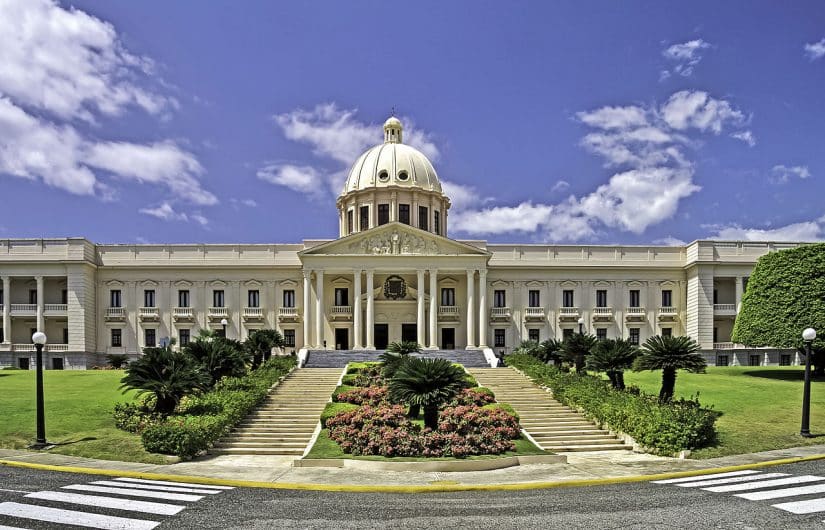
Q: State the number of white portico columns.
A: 8